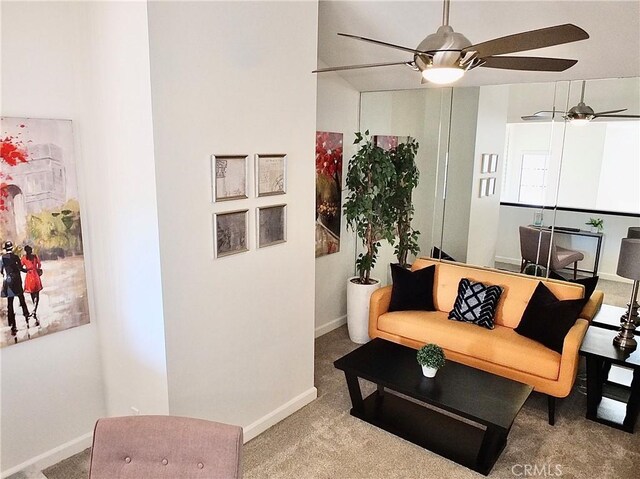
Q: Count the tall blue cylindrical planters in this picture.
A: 0